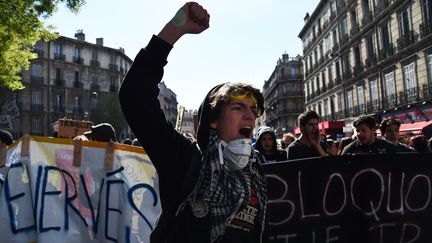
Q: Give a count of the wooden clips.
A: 3